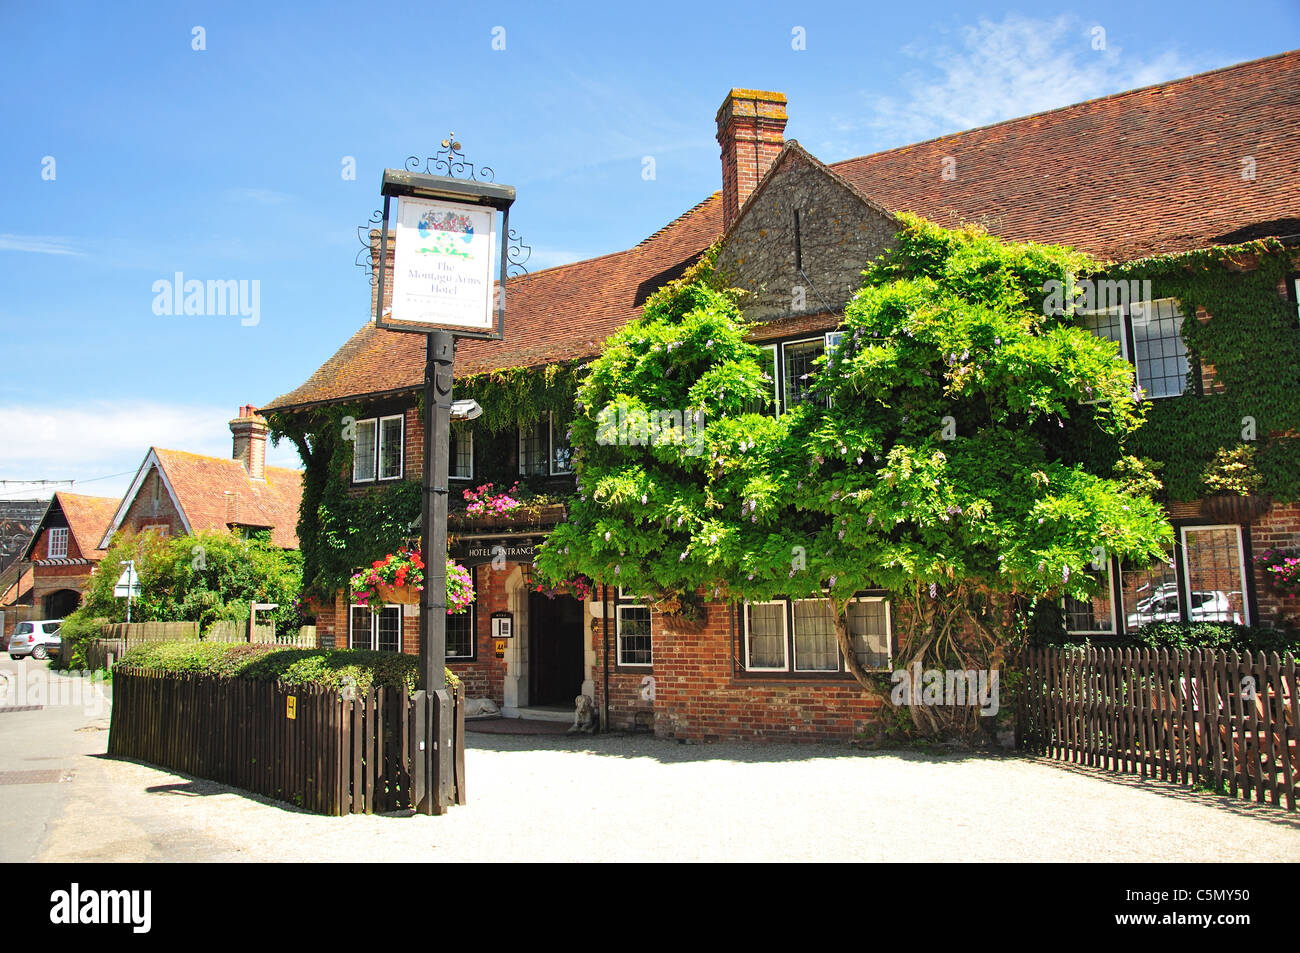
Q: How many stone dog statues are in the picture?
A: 2